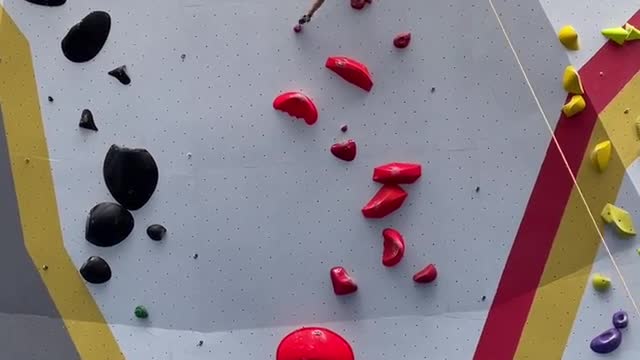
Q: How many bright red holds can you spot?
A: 11